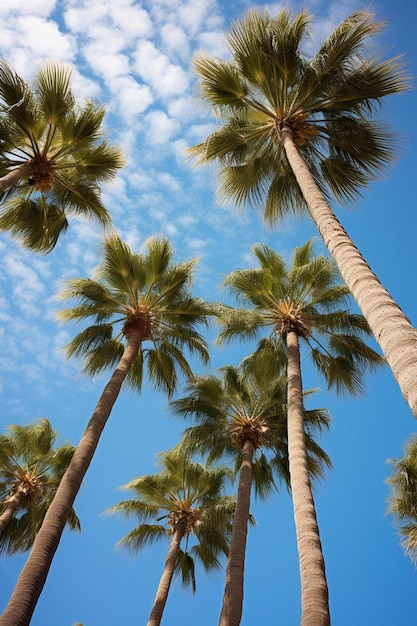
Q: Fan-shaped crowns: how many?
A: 8